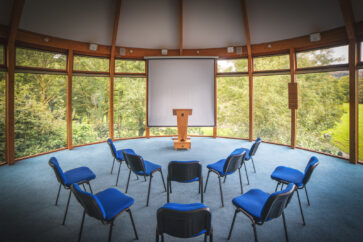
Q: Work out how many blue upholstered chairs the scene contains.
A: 10